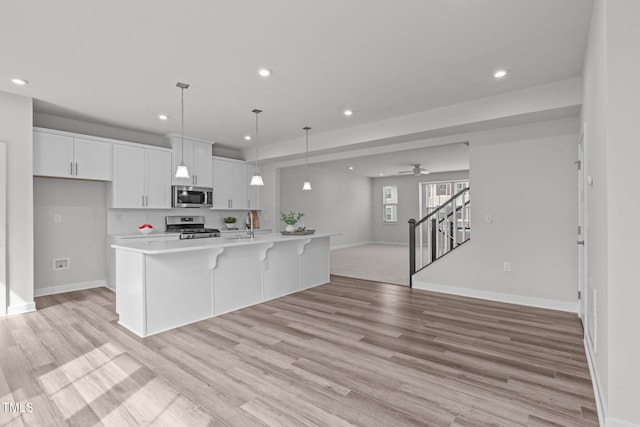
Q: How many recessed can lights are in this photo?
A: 8